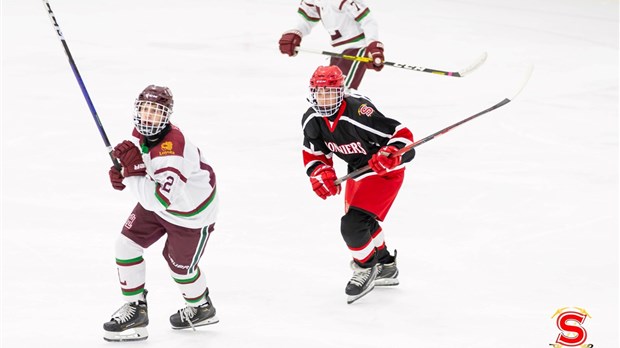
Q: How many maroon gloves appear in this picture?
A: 4